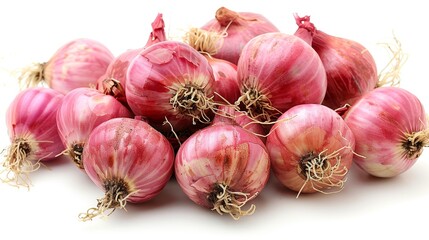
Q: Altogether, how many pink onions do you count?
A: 13